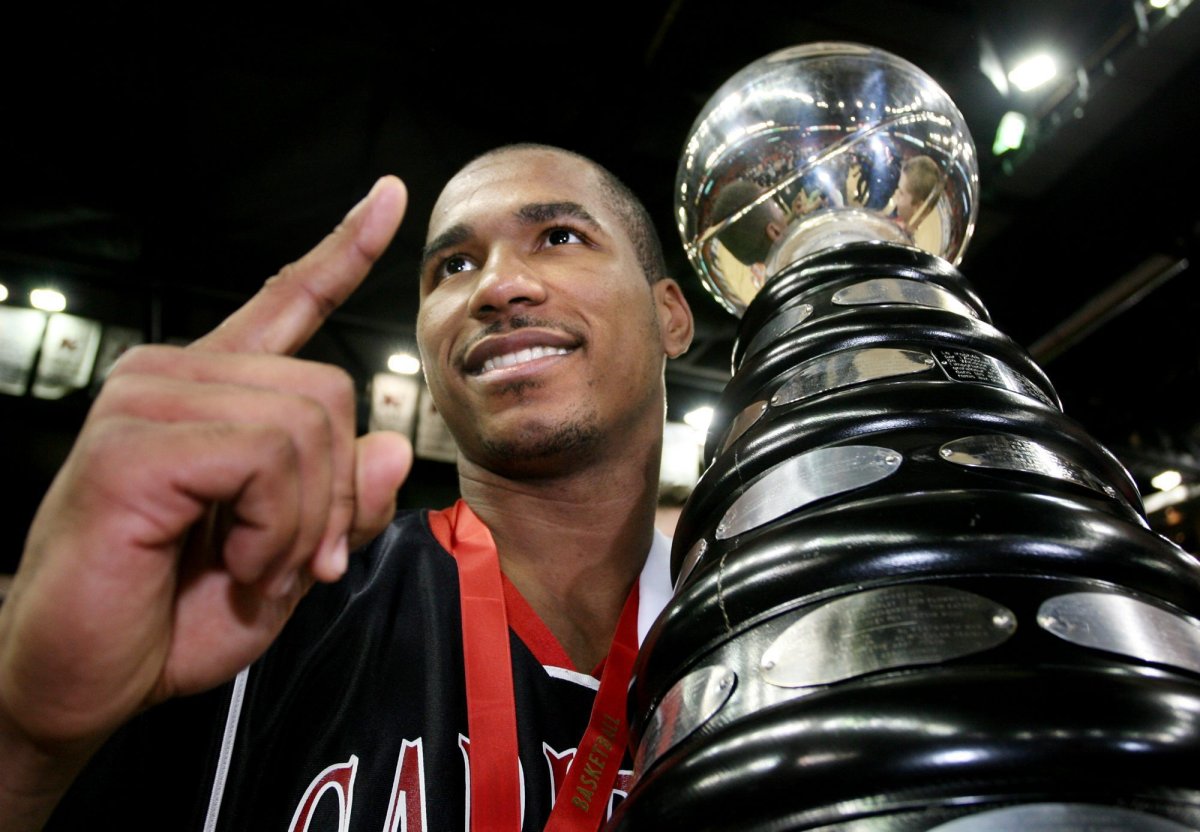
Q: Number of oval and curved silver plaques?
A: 11